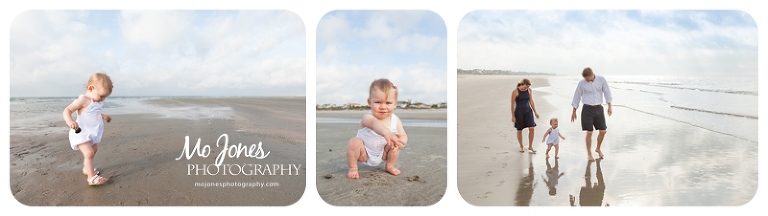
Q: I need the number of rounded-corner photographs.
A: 3